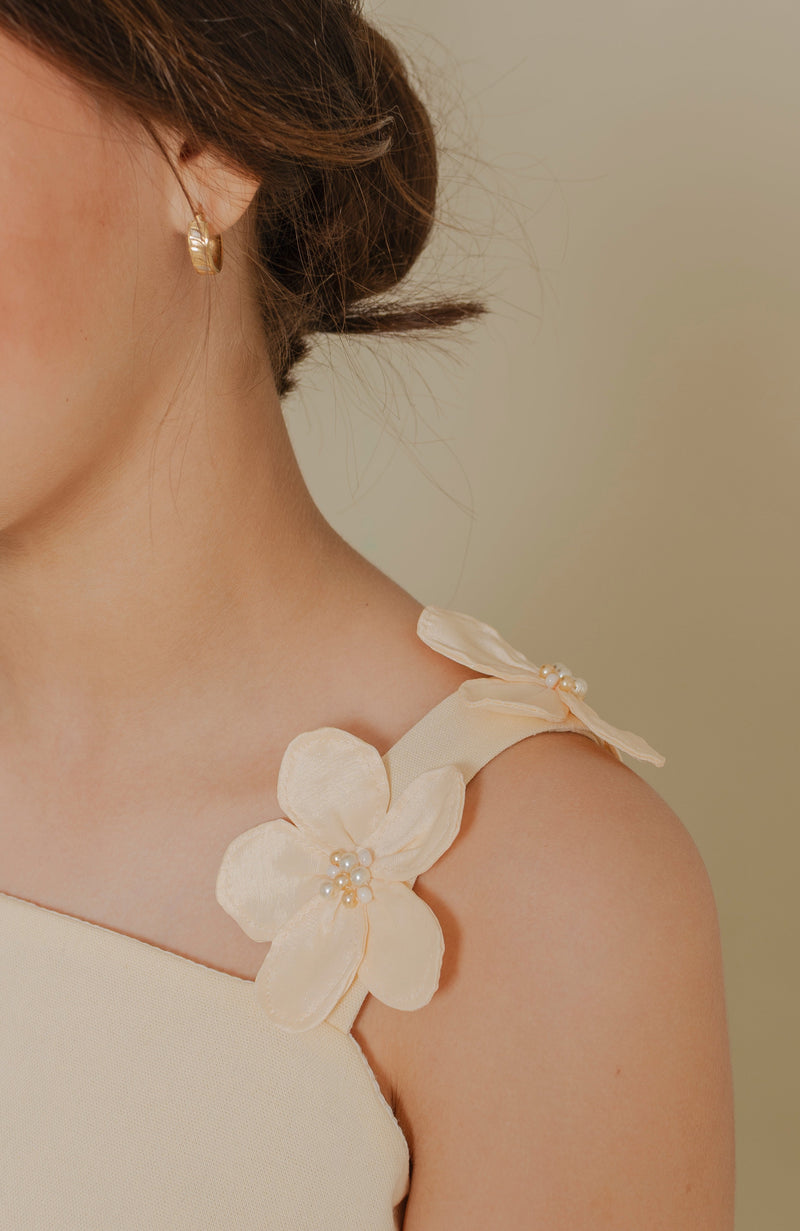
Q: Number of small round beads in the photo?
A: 15